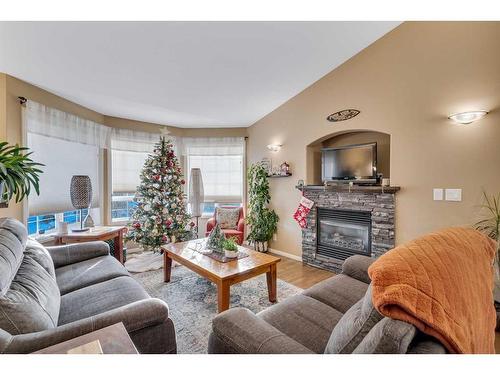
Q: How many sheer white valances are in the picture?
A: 3